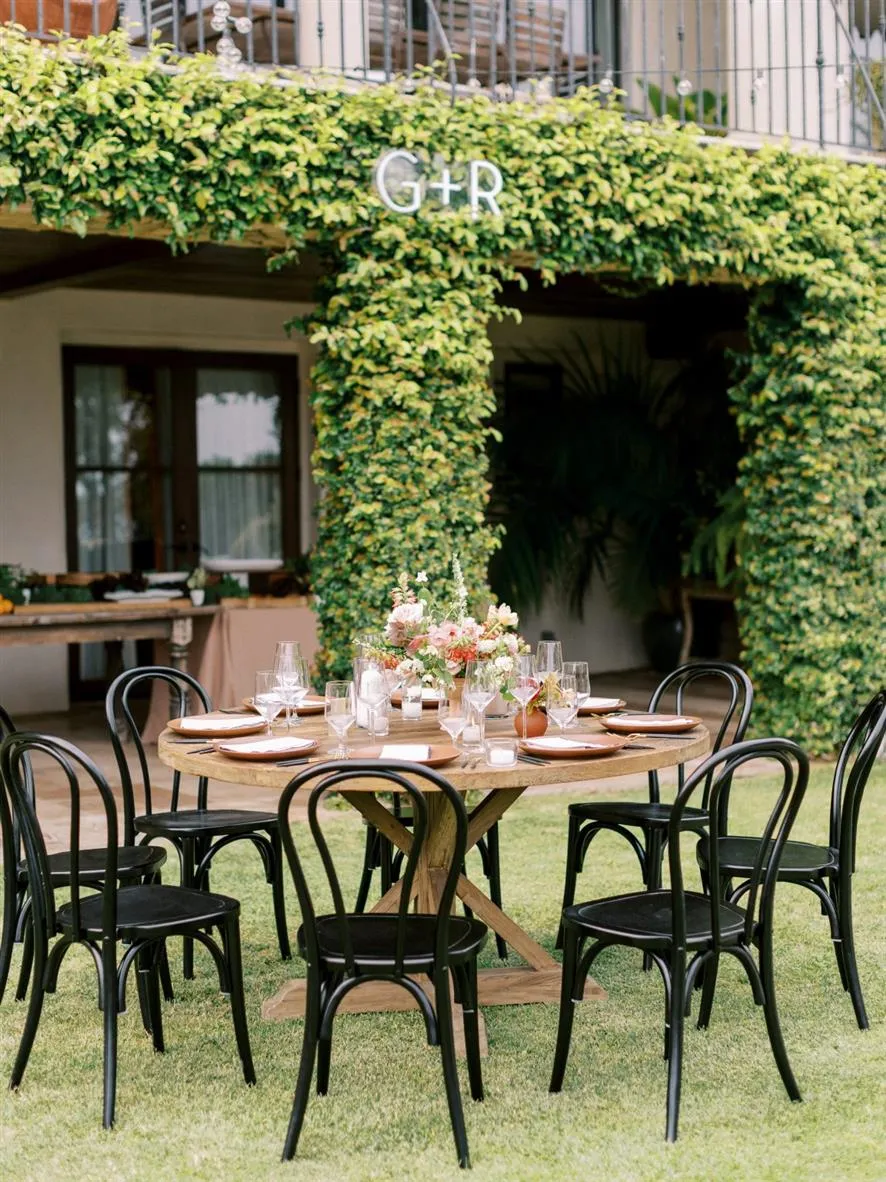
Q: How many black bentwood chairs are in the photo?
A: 8